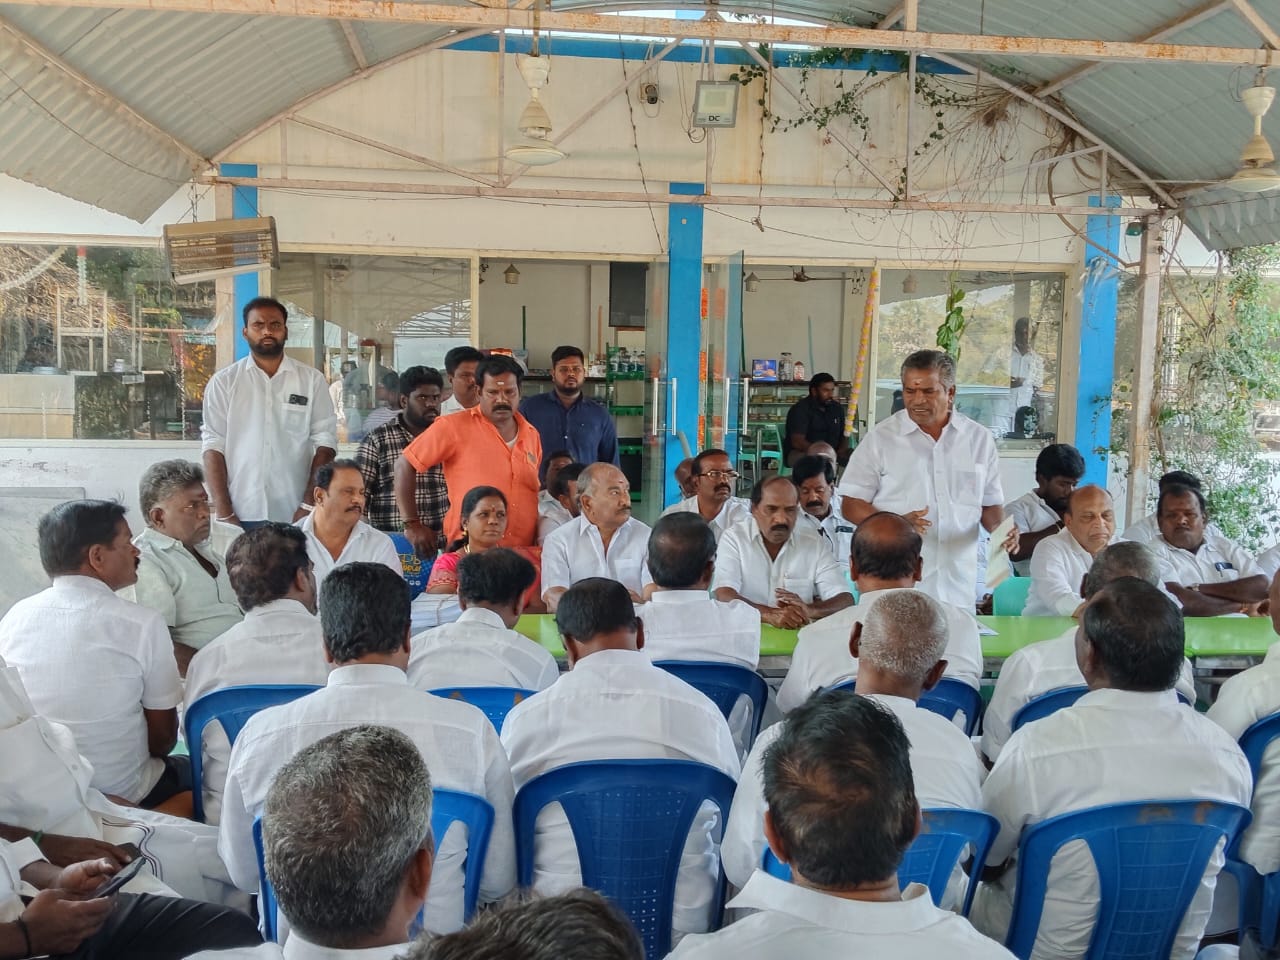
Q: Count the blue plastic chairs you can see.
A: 10